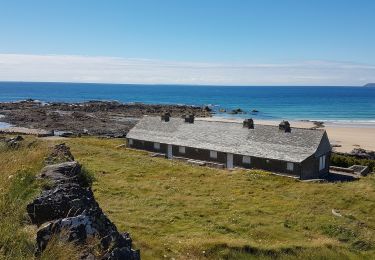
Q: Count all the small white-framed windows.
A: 6